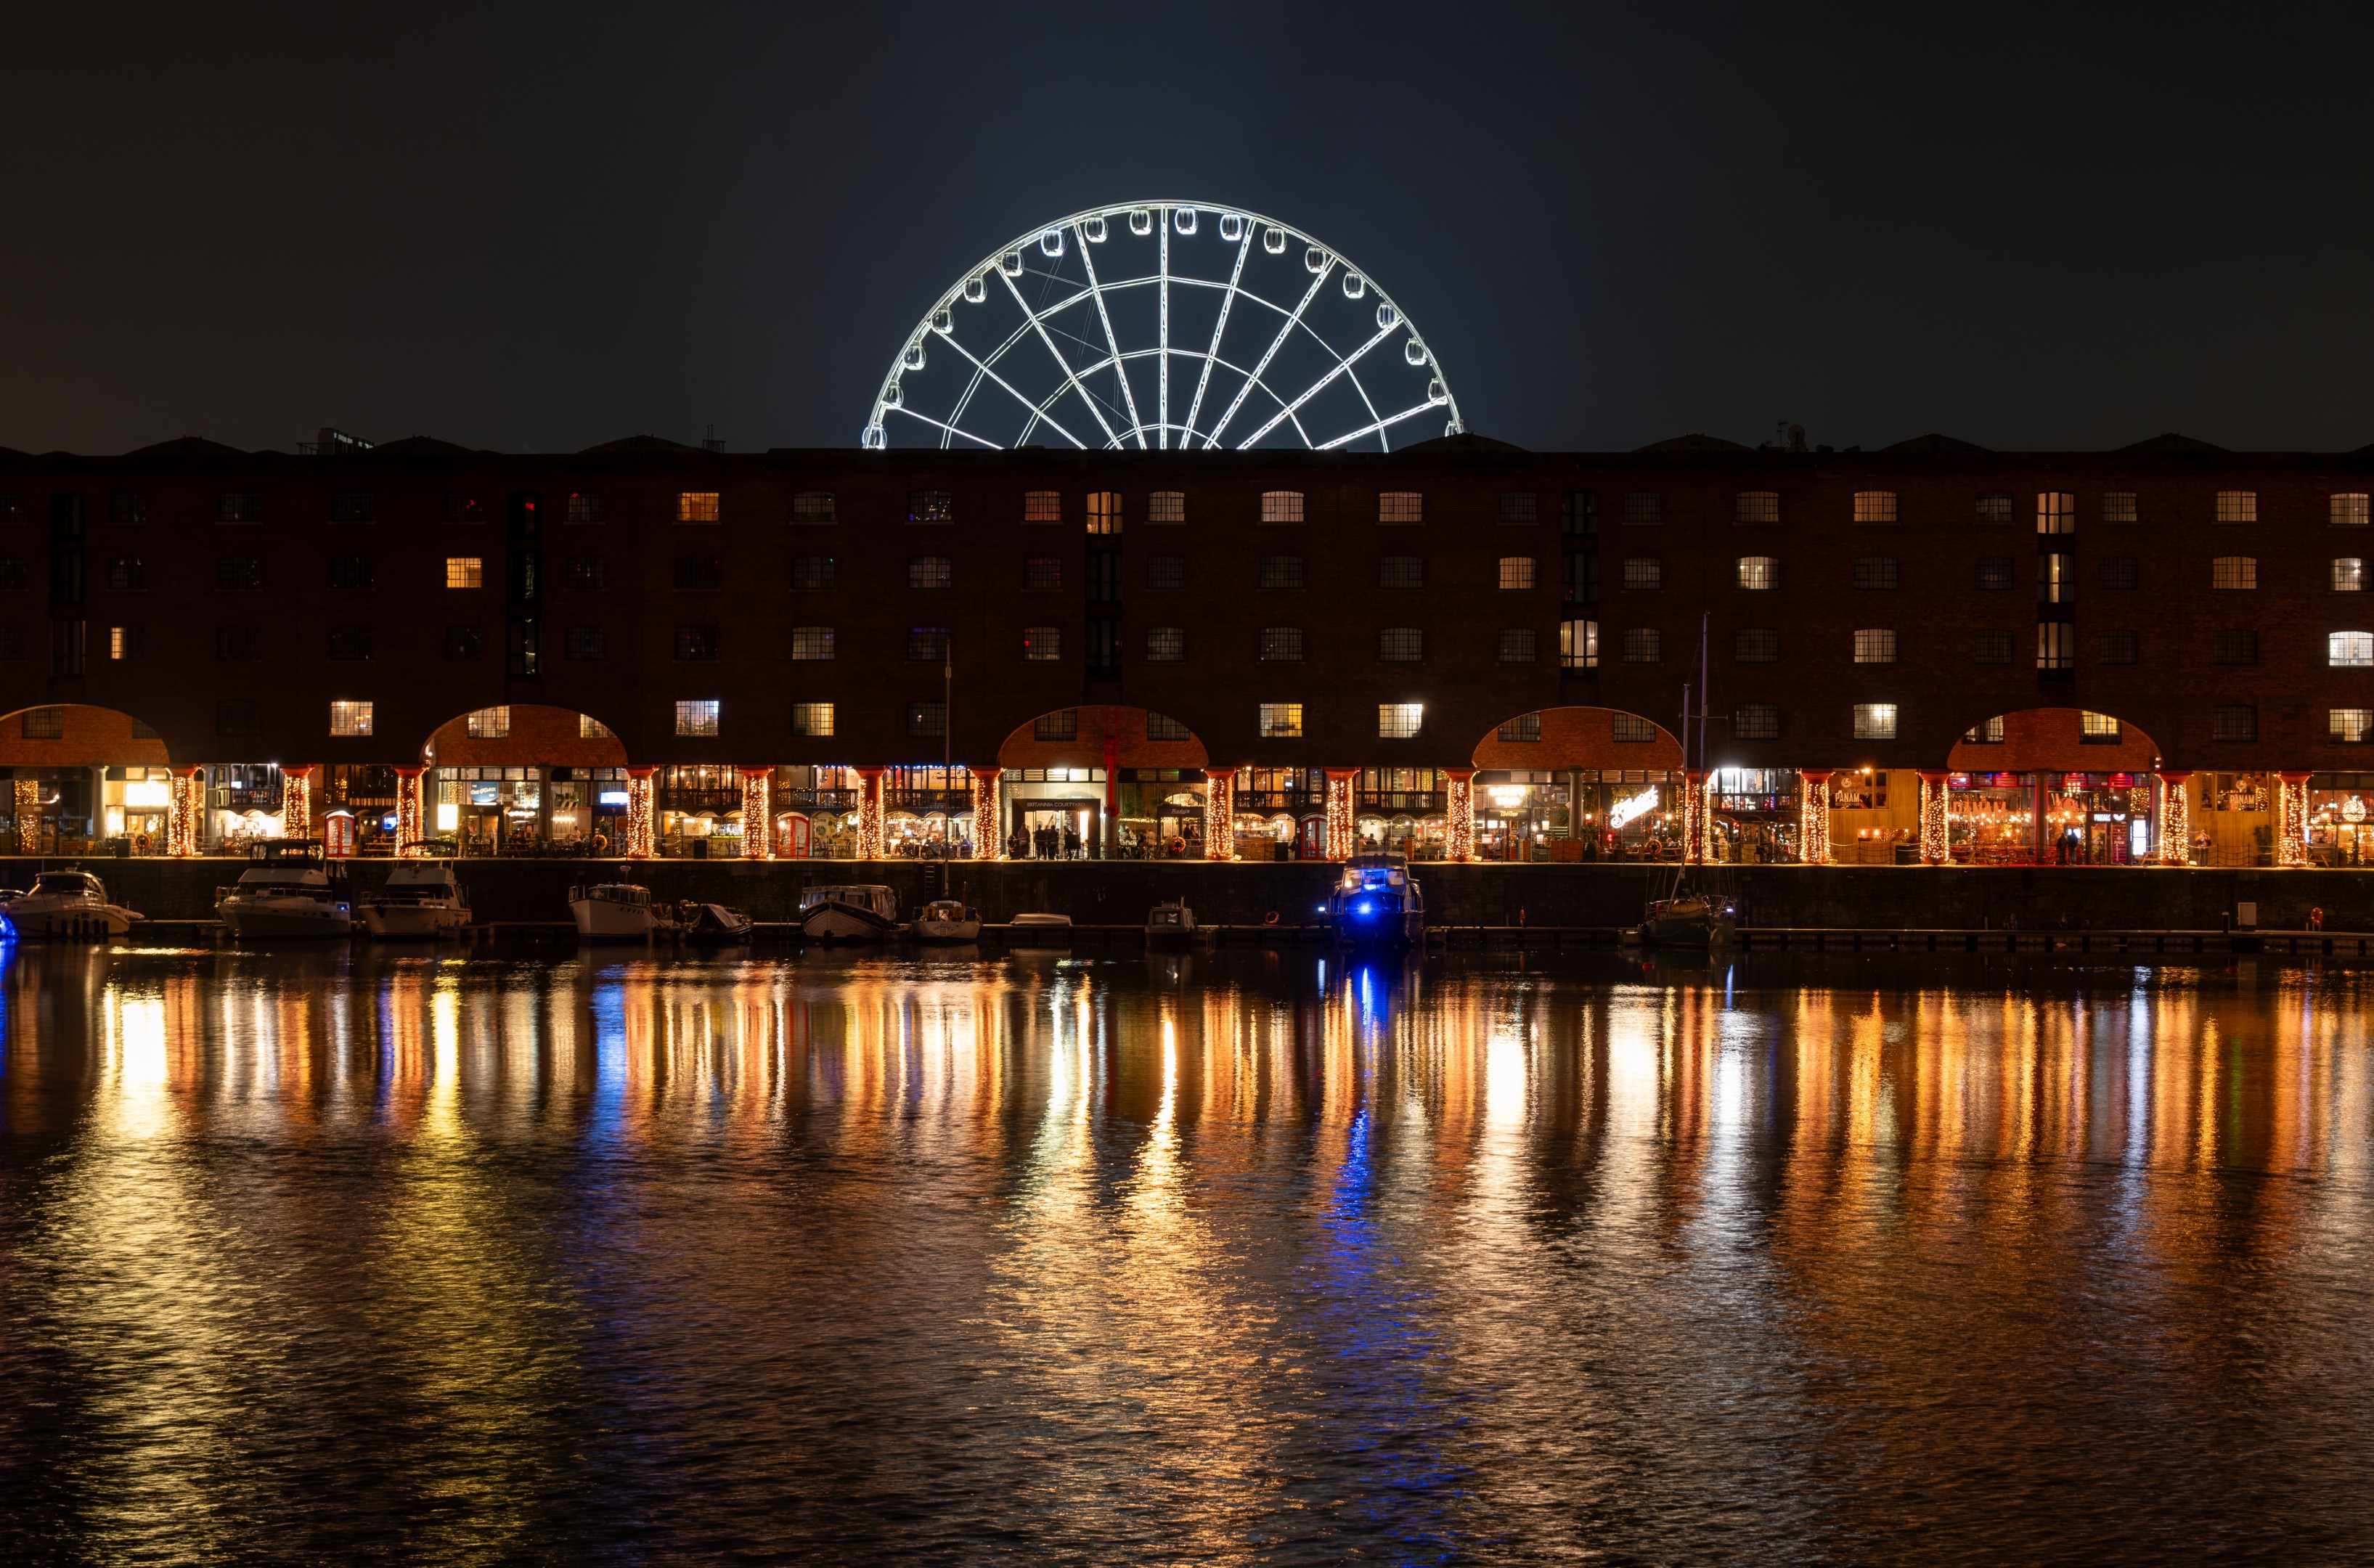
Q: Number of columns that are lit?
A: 15